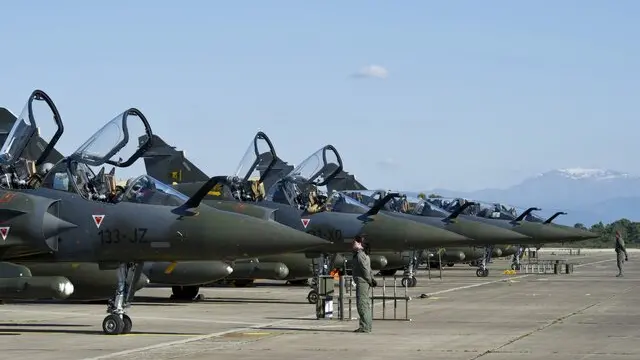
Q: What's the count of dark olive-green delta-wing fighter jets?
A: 5